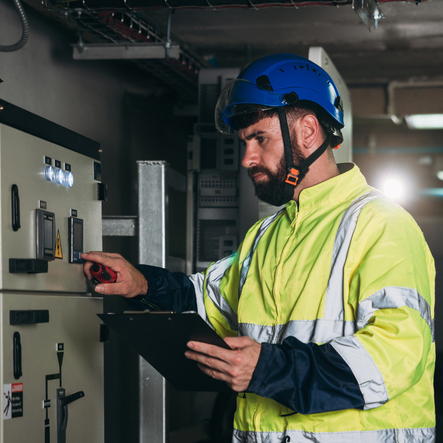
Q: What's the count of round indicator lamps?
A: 3